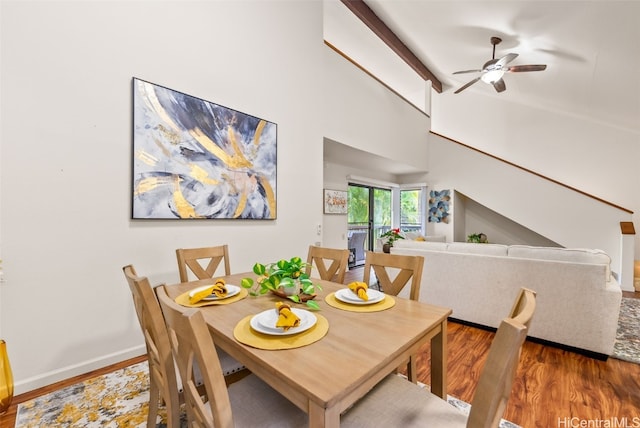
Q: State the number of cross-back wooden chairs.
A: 6